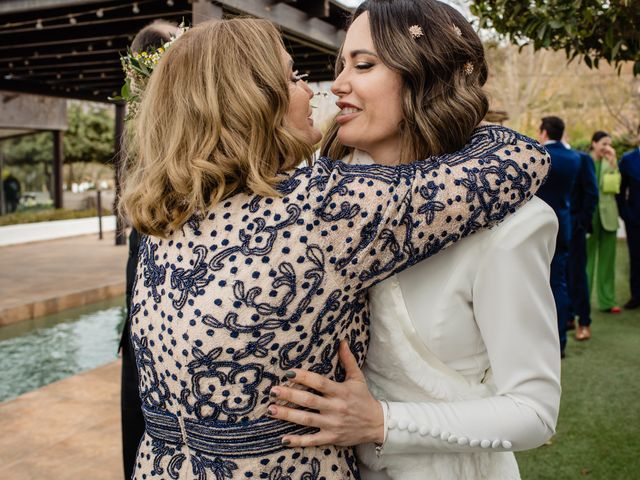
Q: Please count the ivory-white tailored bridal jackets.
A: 1